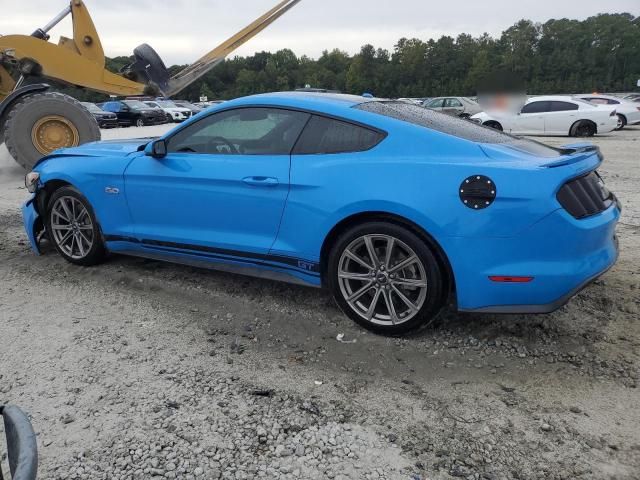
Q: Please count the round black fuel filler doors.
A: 1